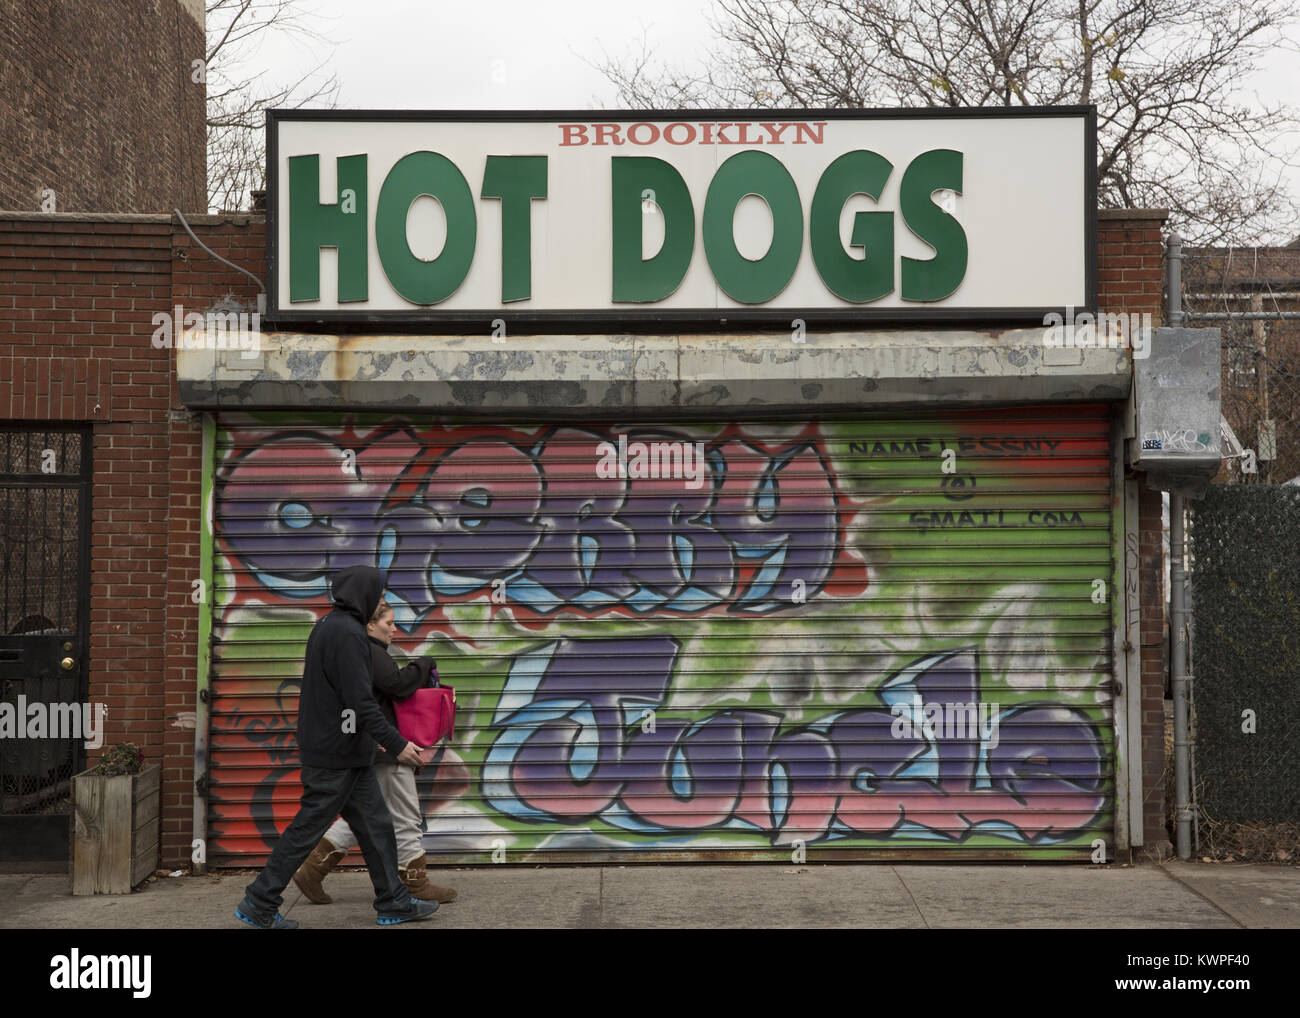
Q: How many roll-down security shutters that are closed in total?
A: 1